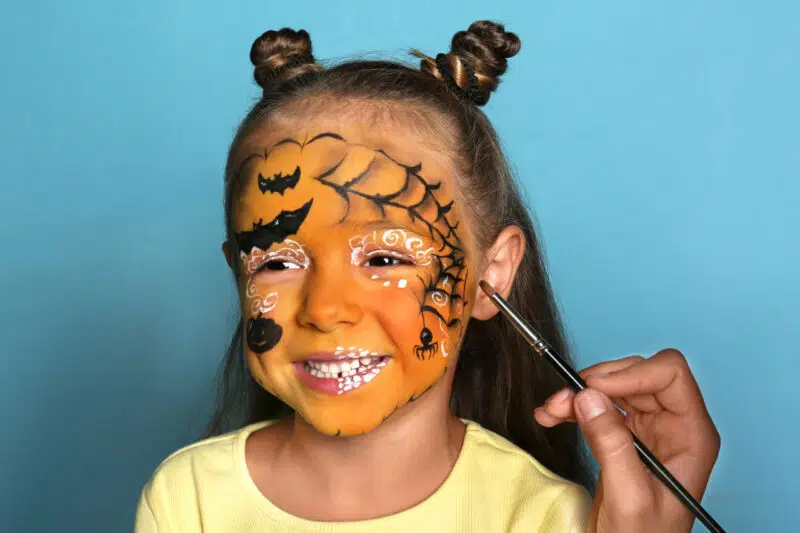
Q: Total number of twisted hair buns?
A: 2